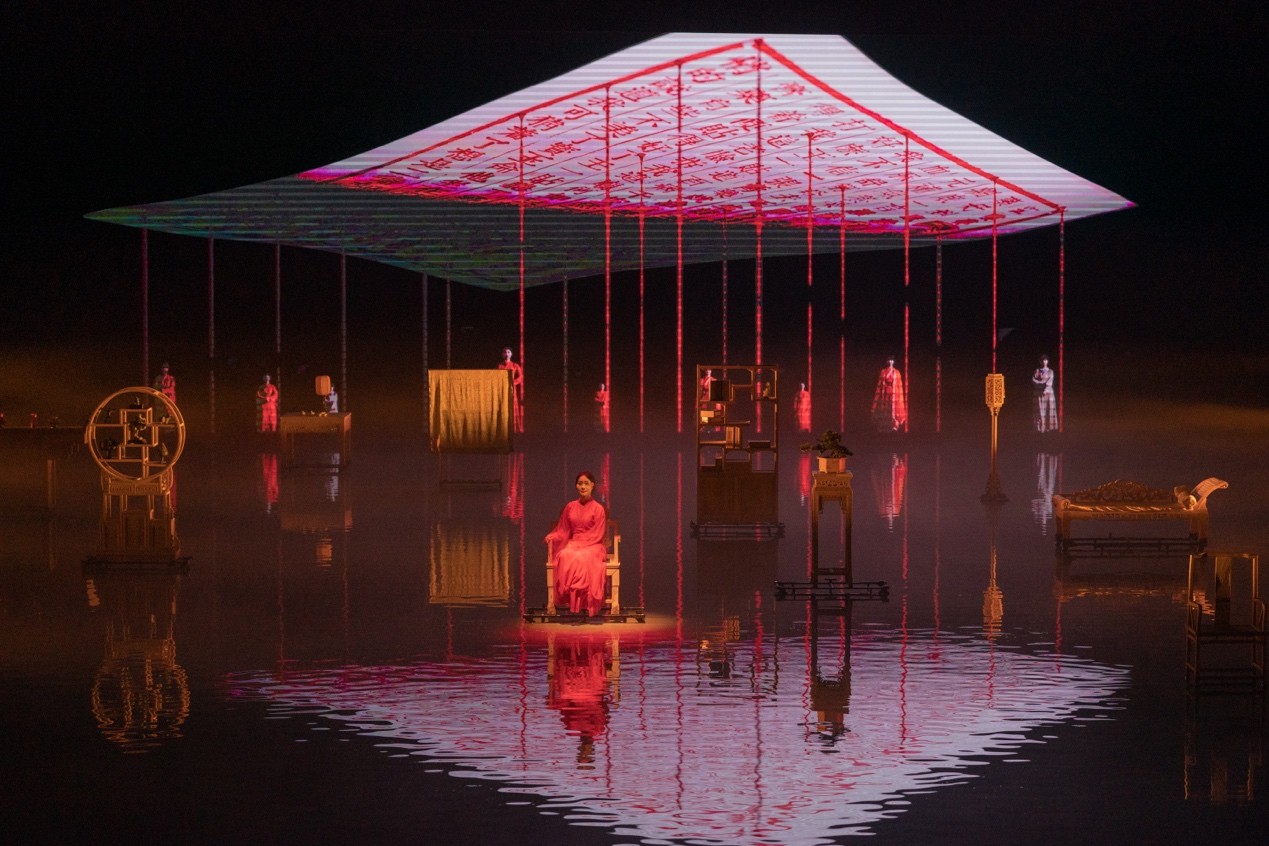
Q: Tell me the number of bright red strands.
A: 10